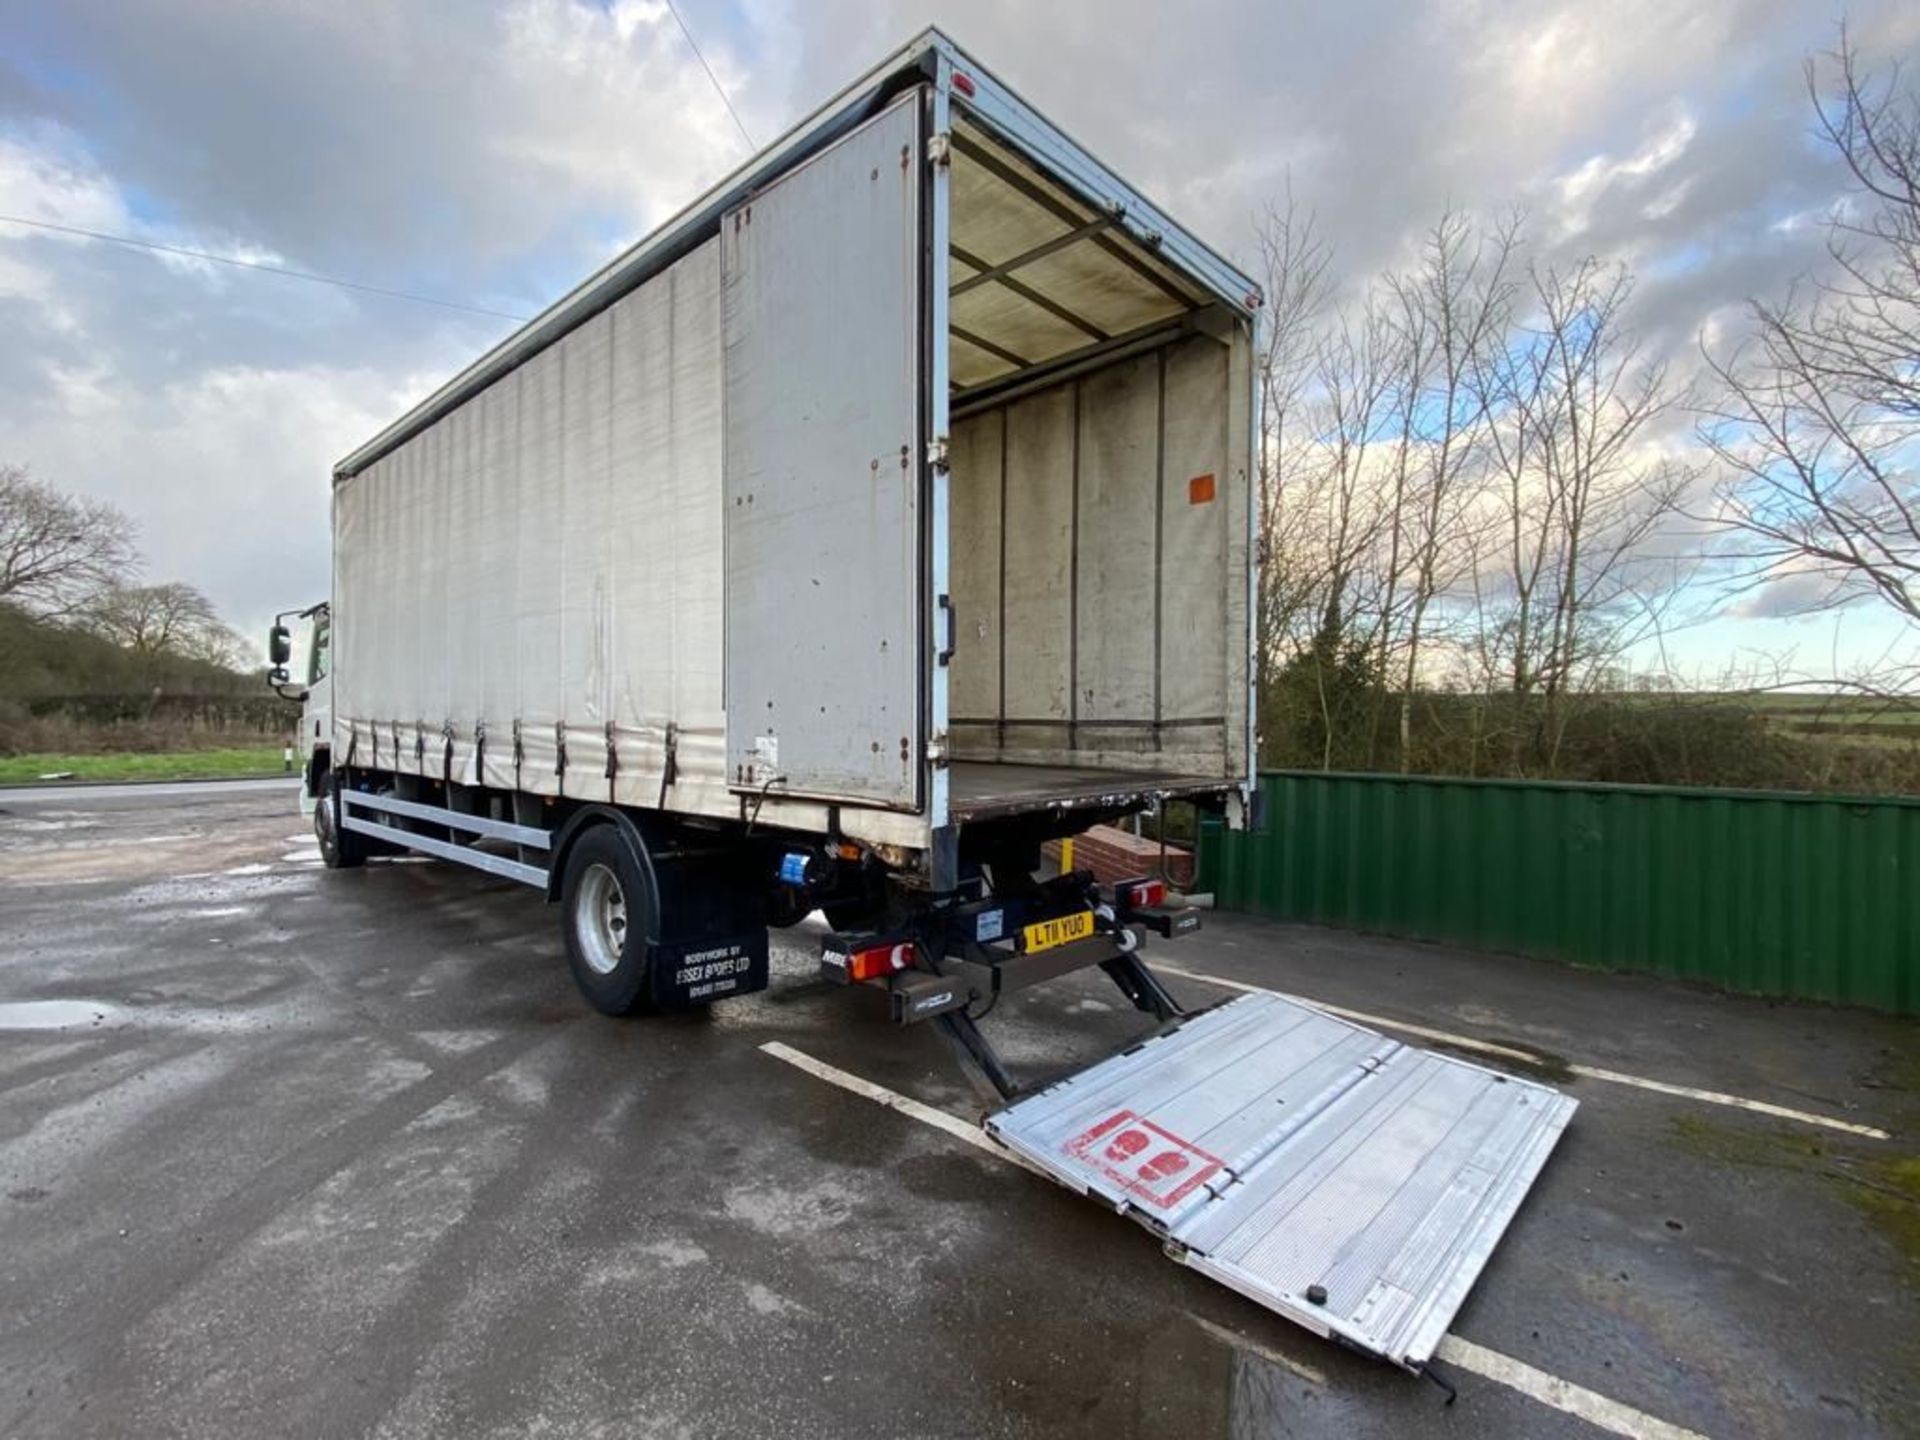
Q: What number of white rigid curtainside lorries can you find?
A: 1